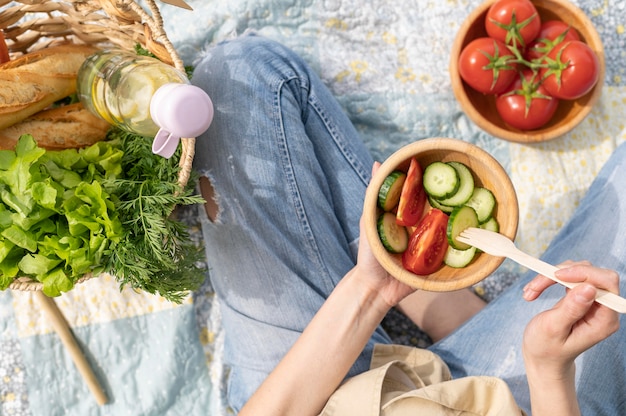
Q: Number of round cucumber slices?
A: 9